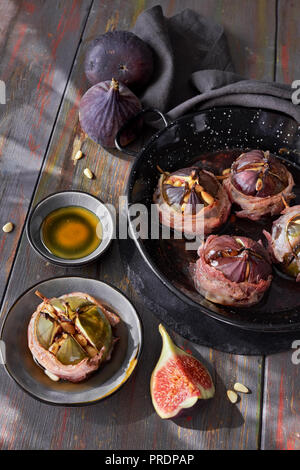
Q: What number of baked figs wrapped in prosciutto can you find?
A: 5